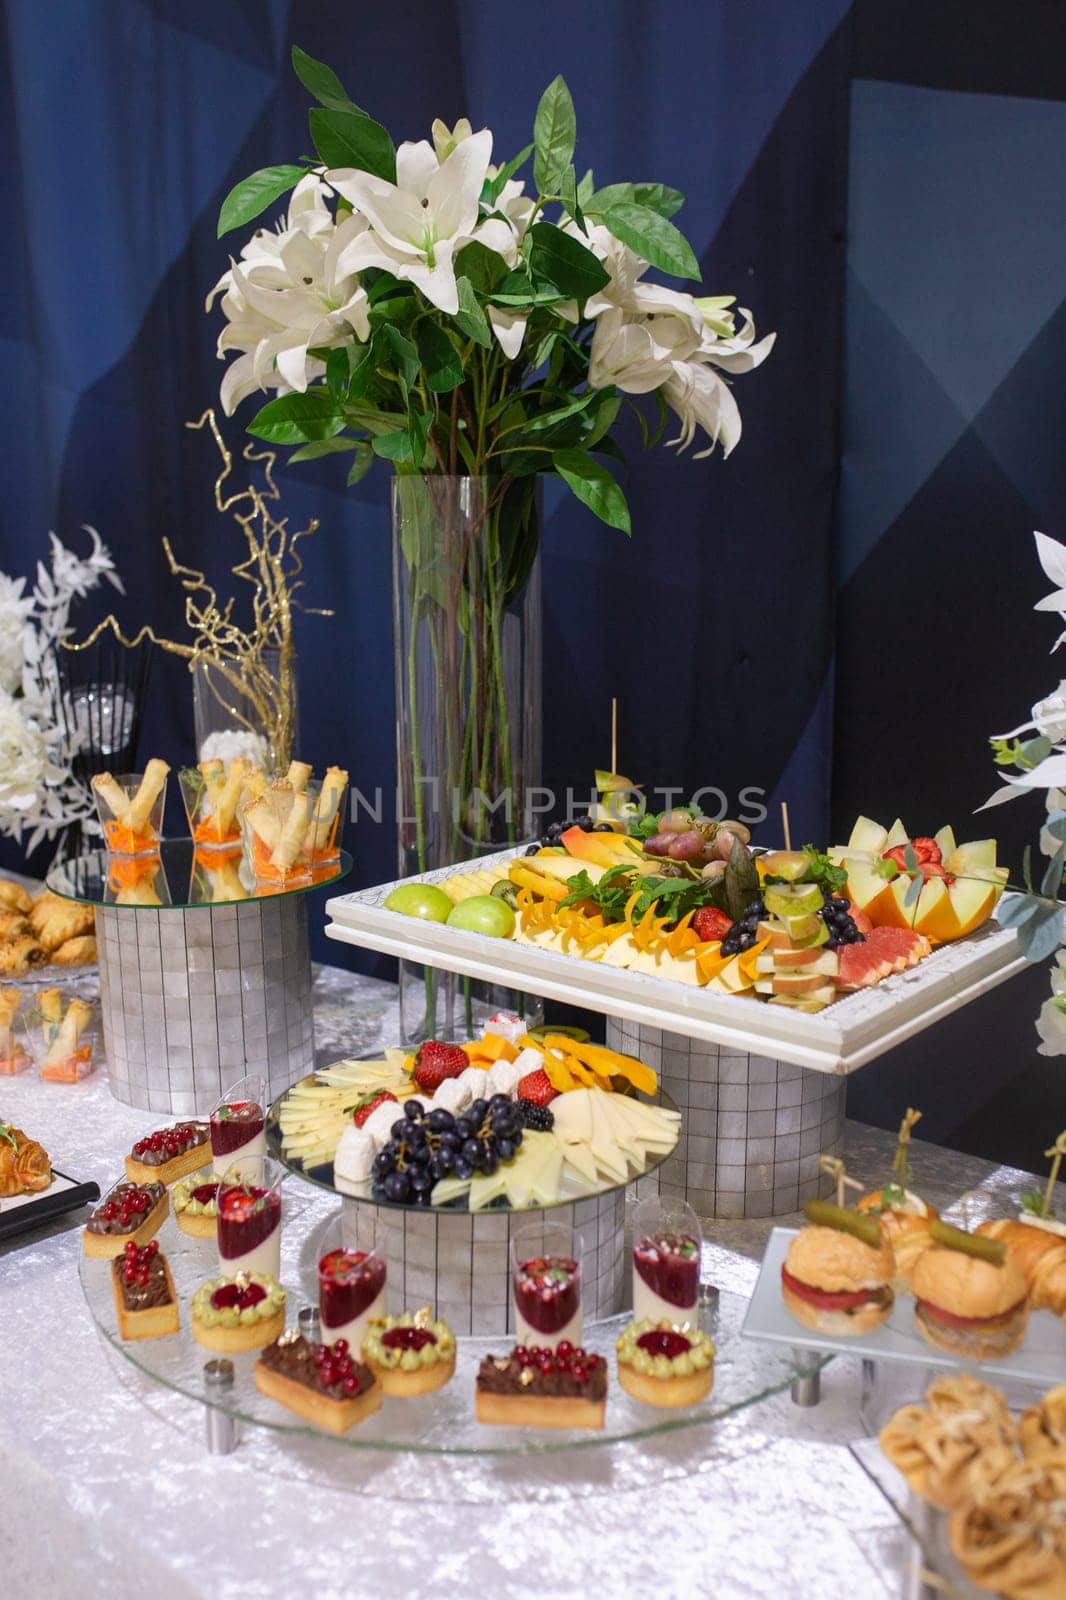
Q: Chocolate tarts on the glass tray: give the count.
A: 5